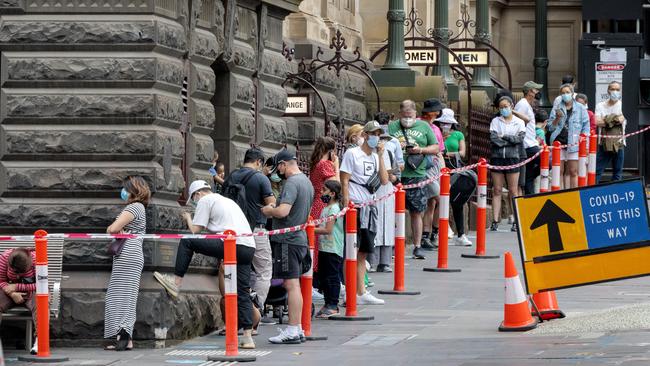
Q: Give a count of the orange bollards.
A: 11